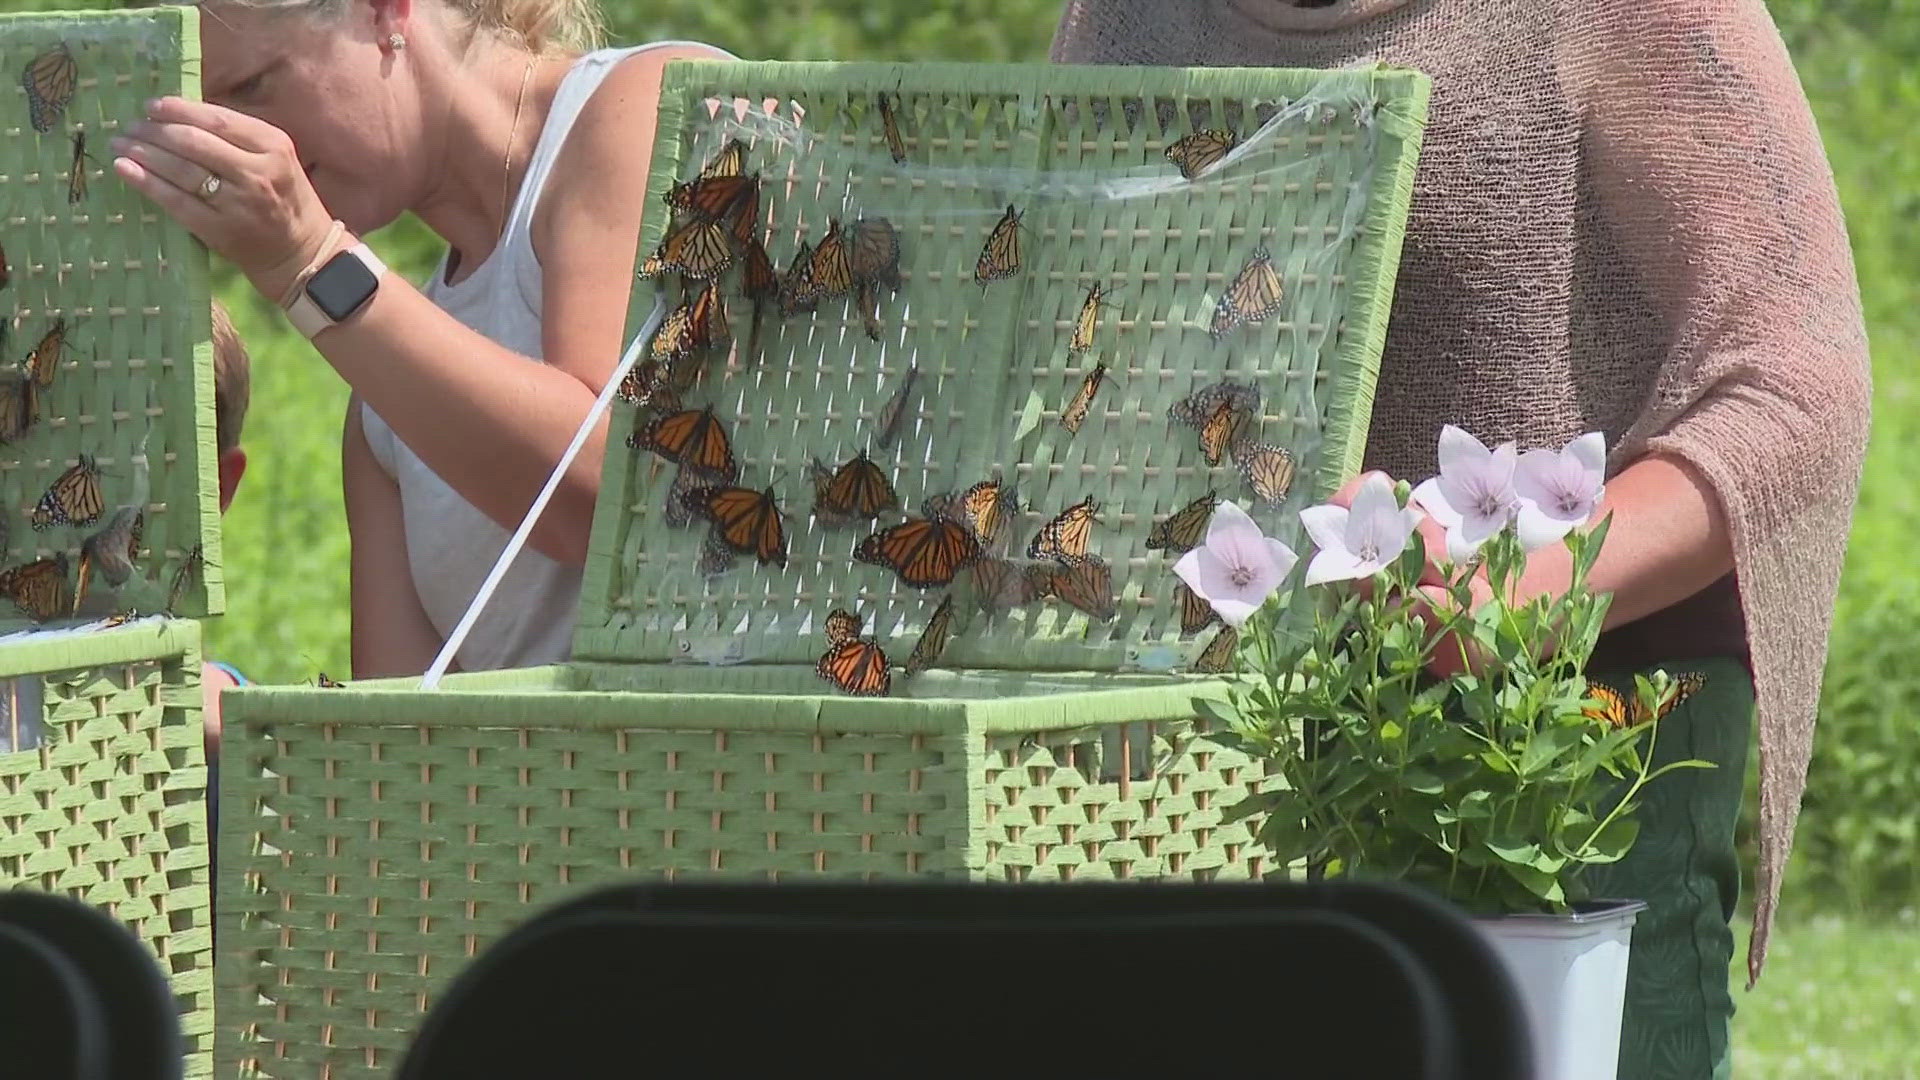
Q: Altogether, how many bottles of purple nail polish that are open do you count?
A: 0